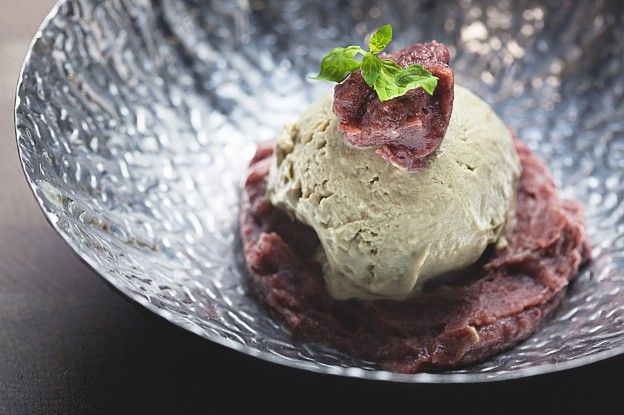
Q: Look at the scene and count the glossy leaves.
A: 4